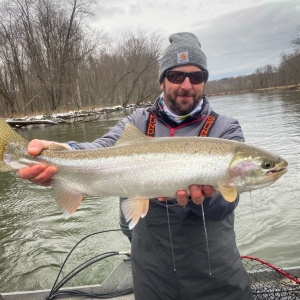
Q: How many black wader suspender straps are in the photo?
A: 2